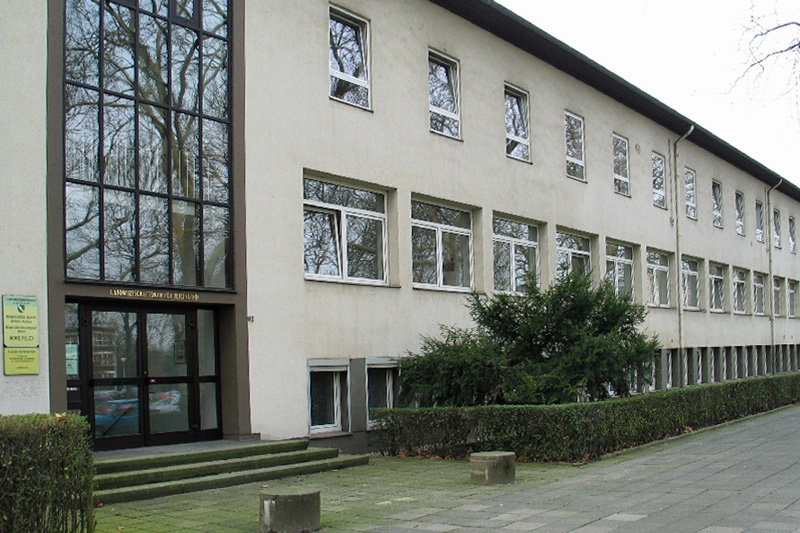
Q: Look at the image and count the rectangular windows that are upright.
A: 12